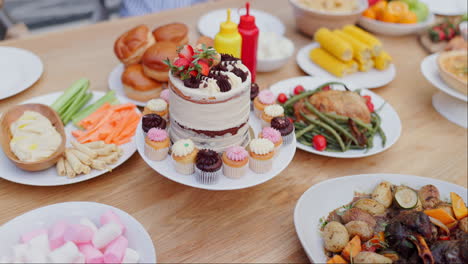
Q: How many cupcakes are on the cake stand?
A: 13